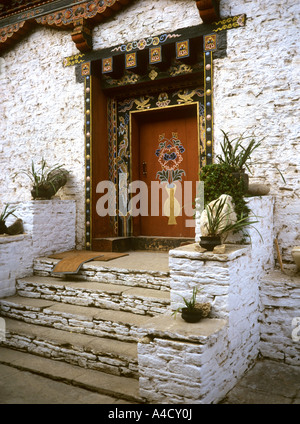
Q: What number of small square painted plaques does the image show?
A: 6